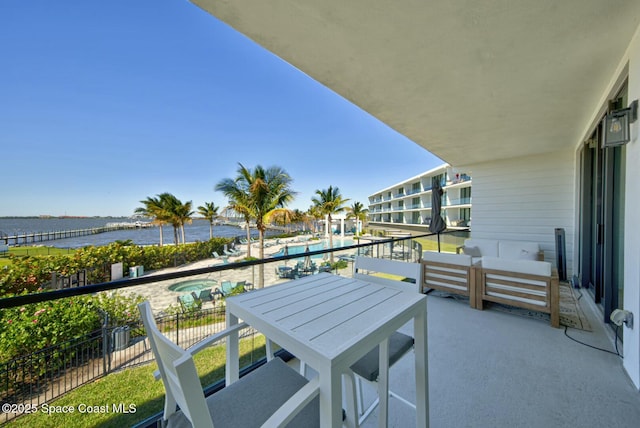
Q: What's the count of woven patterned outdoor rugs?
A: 1